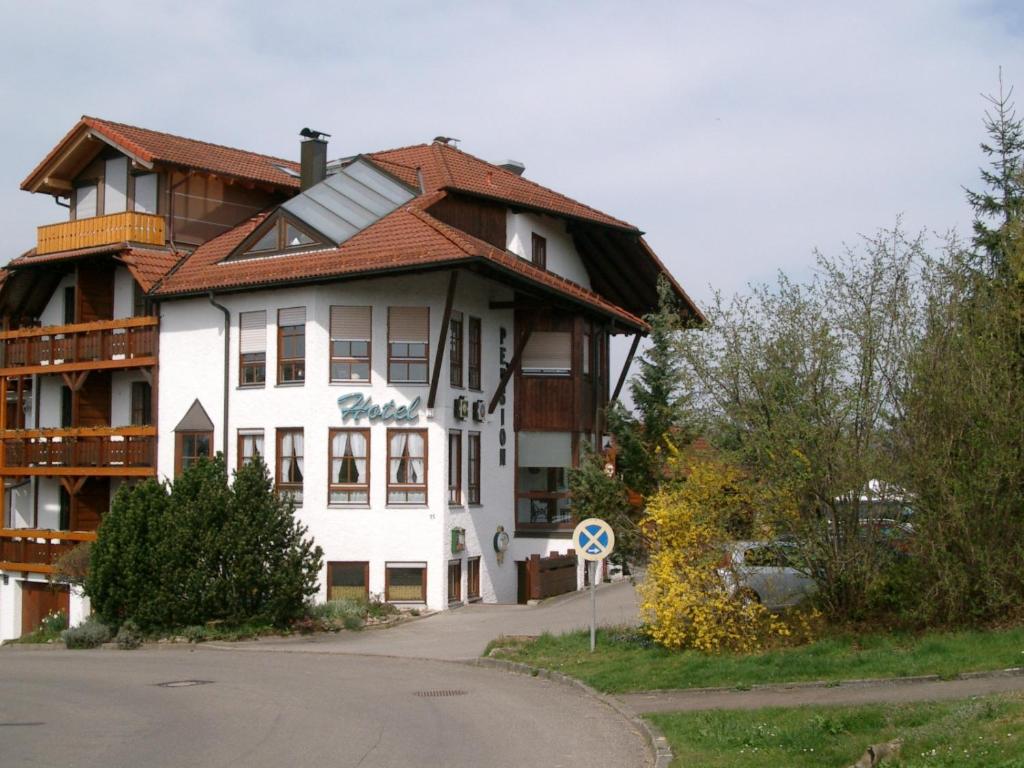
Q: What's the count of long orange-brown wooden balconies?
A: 3